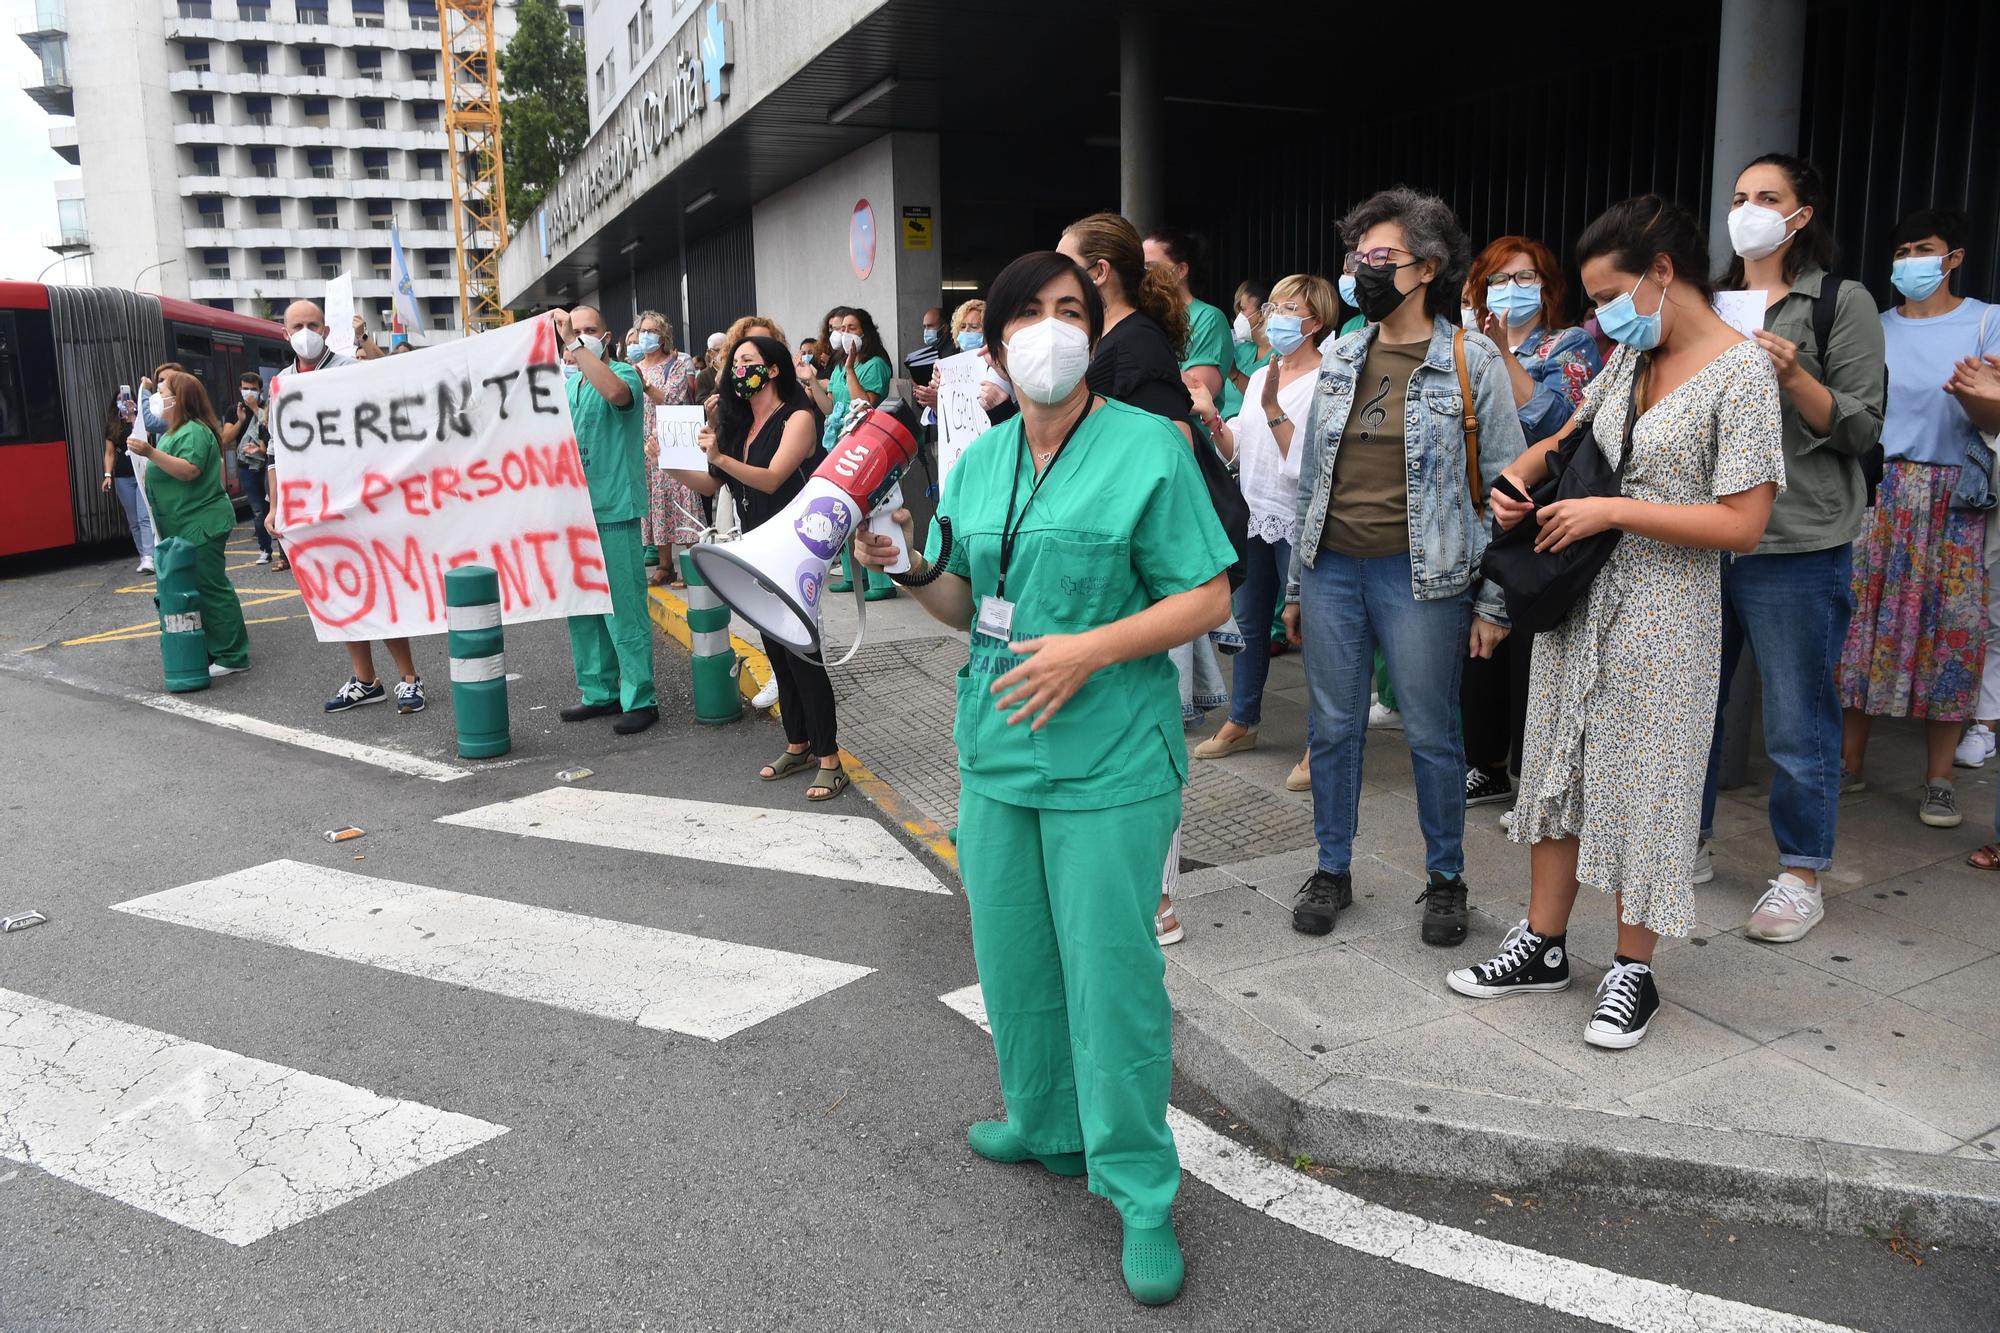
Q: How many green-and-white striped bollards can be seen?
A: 3